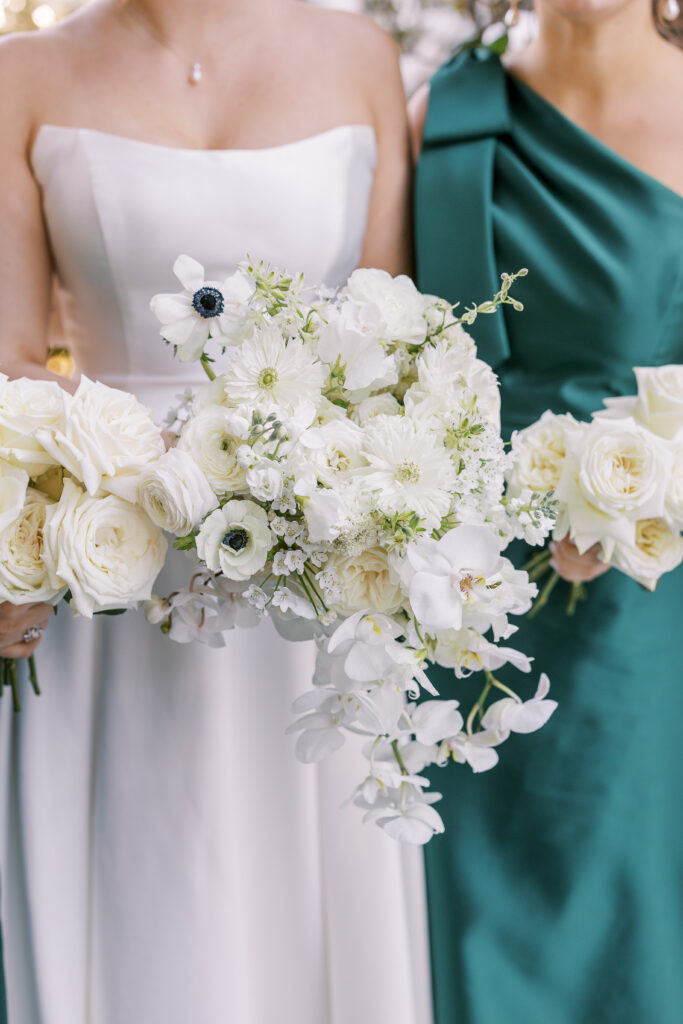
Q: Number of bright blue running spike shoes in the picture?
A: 0